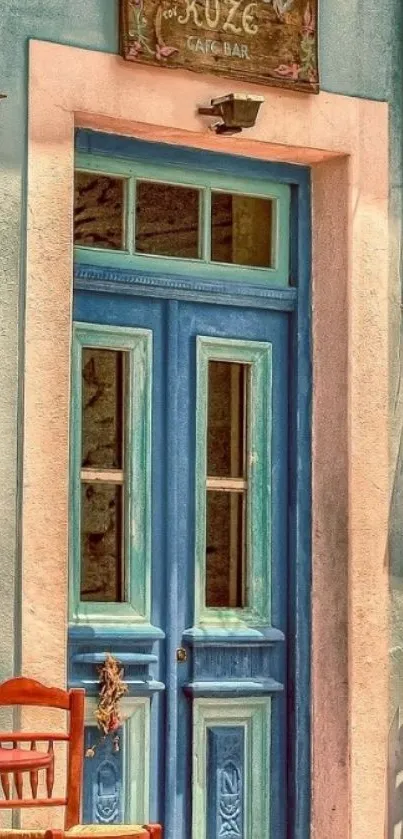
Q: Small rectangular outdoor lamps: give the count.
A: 1